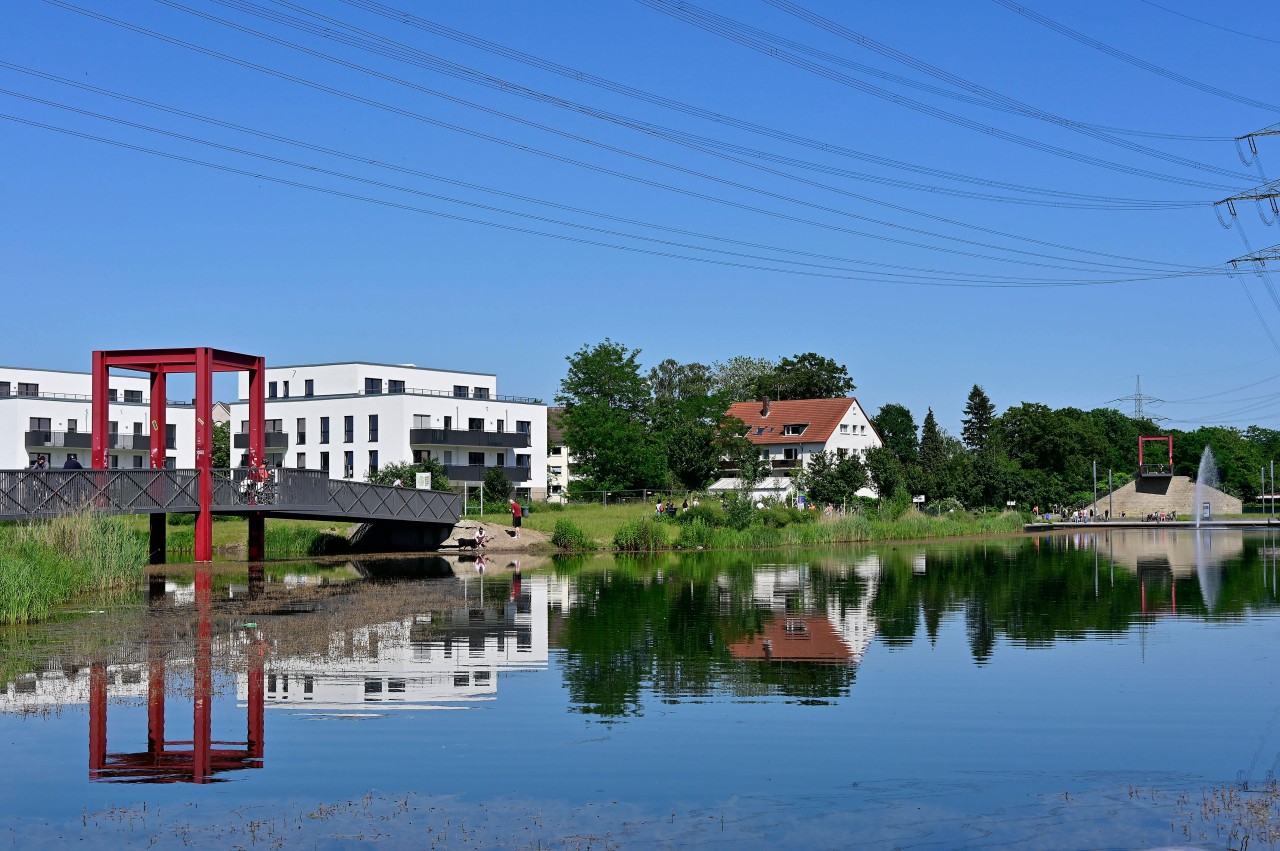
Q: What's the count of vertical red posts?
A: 6